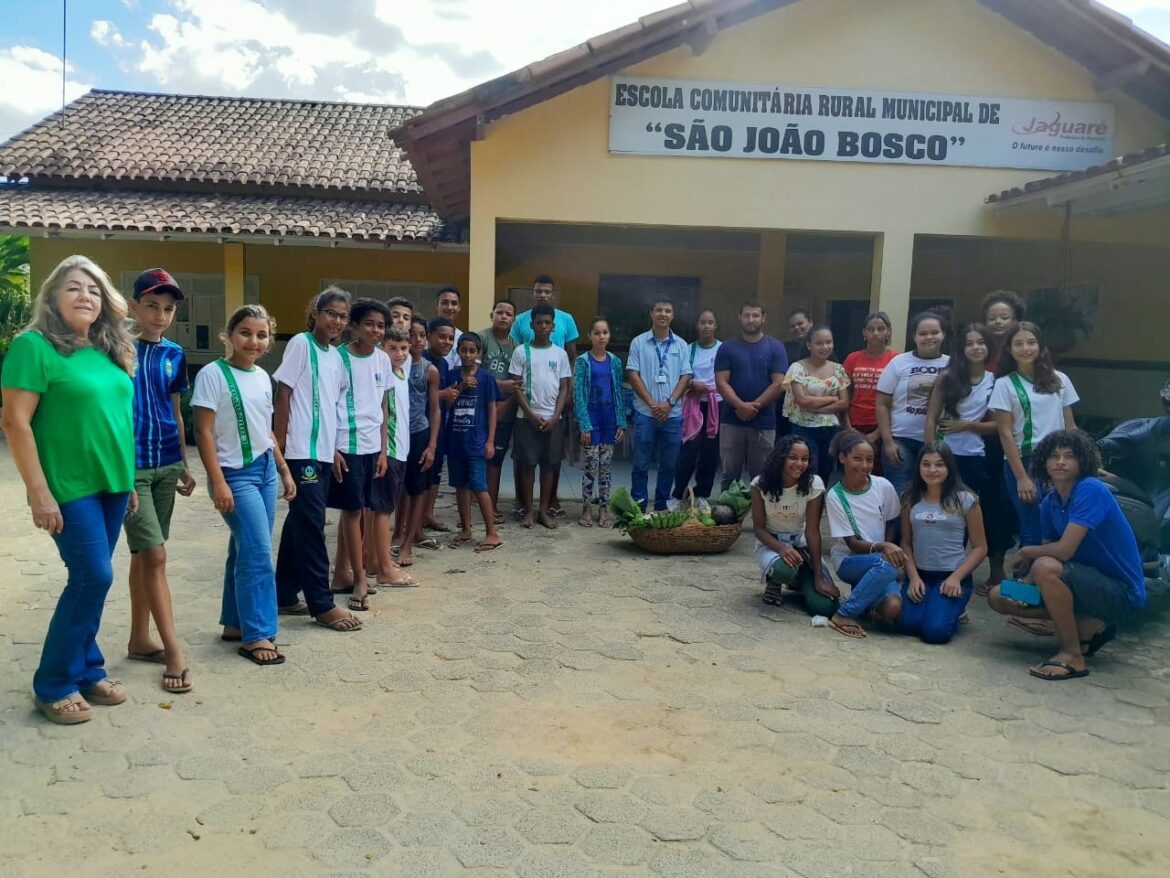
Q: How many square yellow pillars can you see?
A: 4